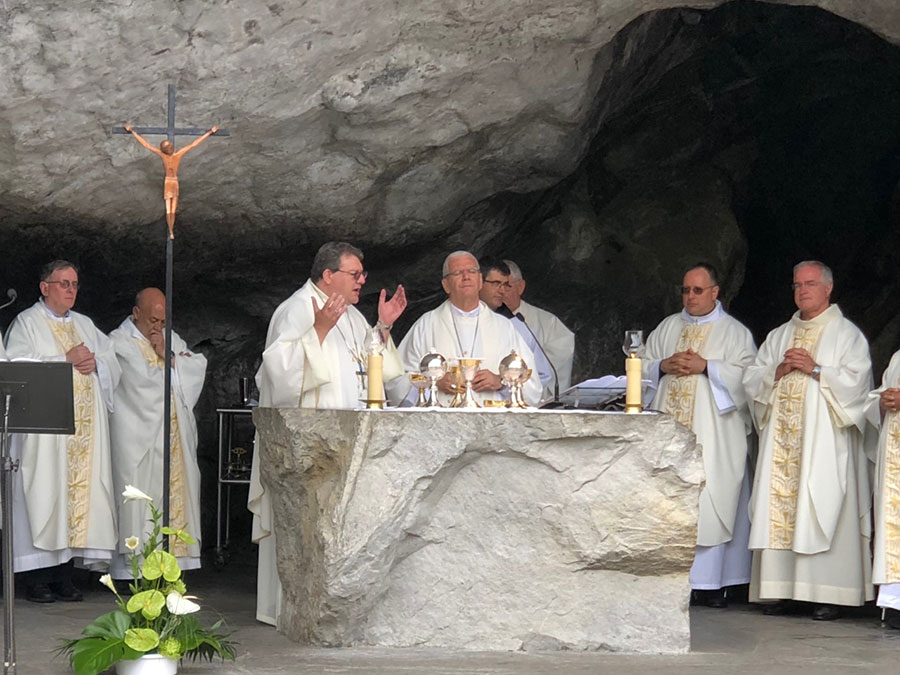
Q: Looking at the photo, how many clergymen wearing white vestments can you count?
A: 9